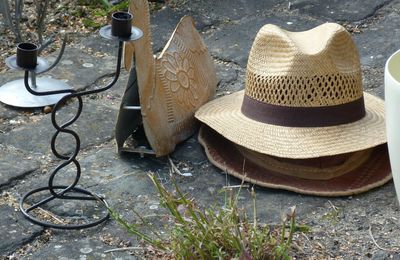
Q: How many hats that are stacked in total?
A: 2